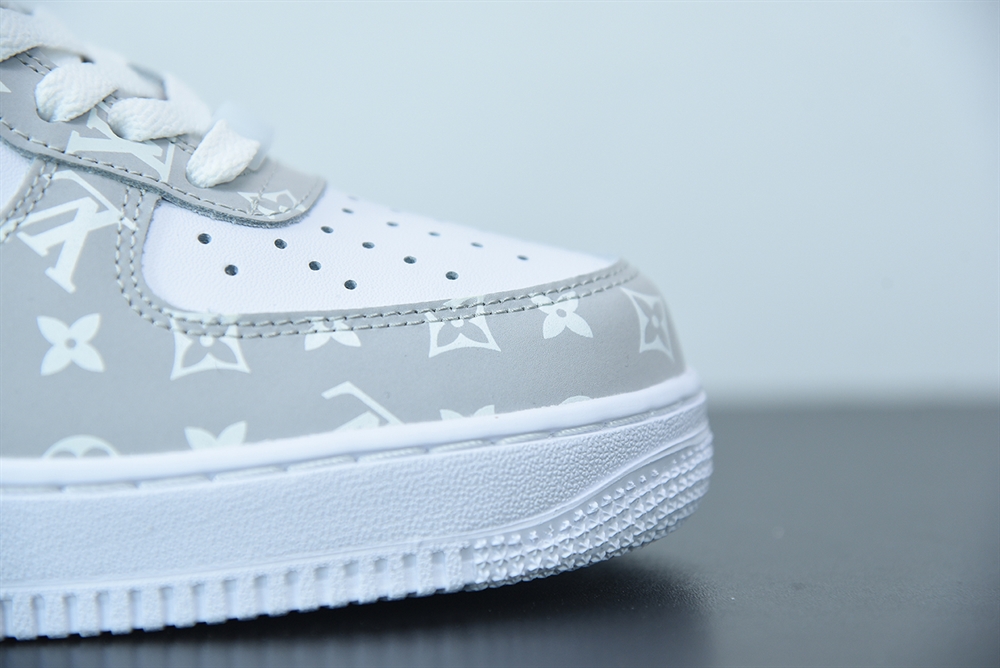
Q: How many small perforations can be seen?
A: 14